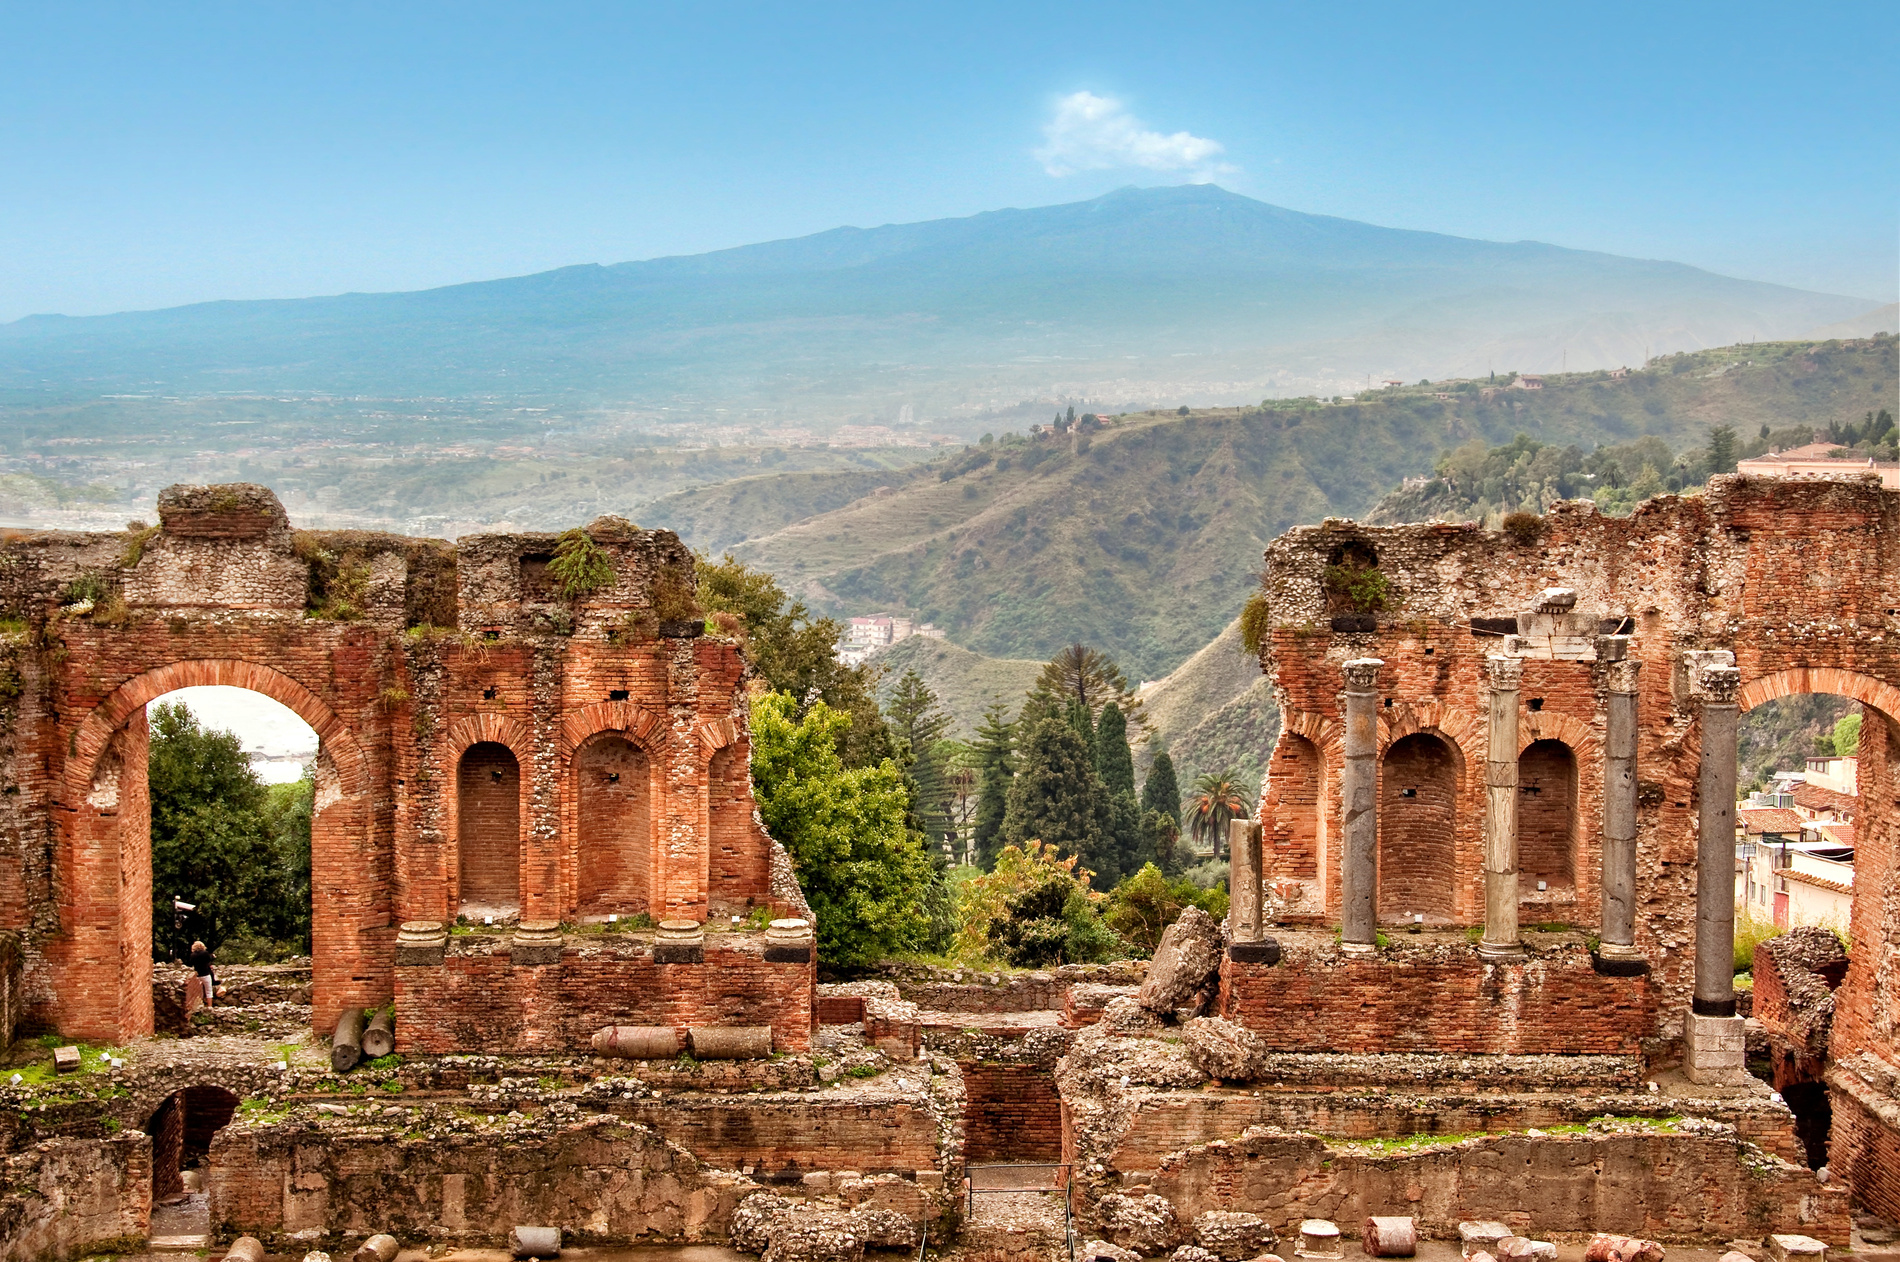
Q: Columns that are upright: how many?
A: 5